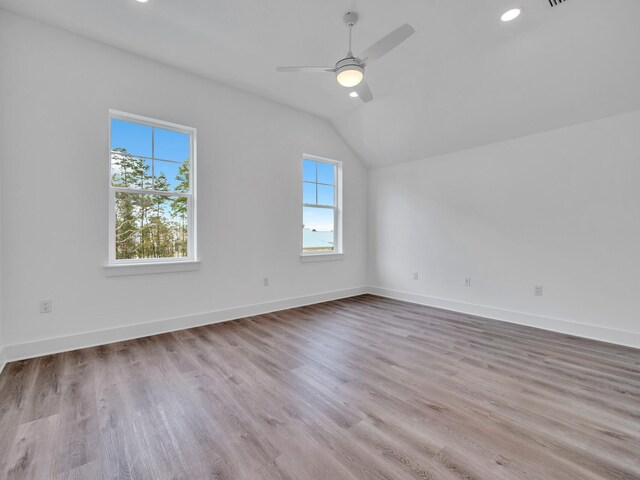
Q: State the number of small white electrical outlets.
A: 5